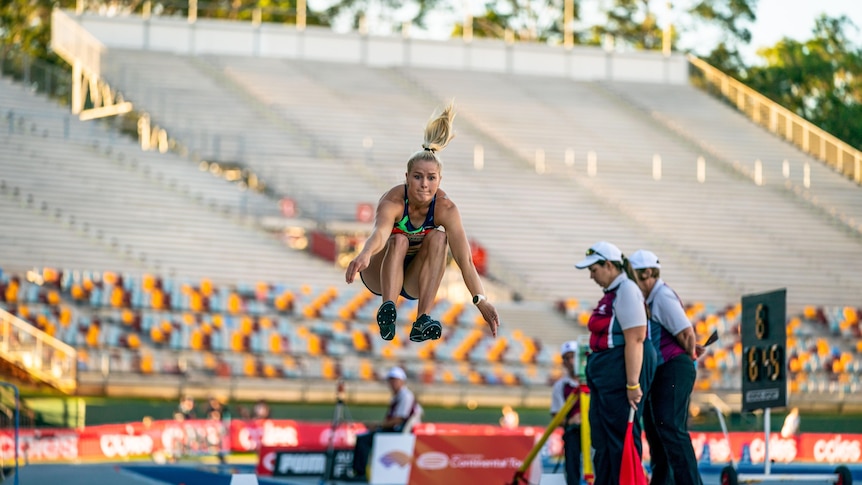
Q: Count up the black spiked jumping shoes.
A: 2